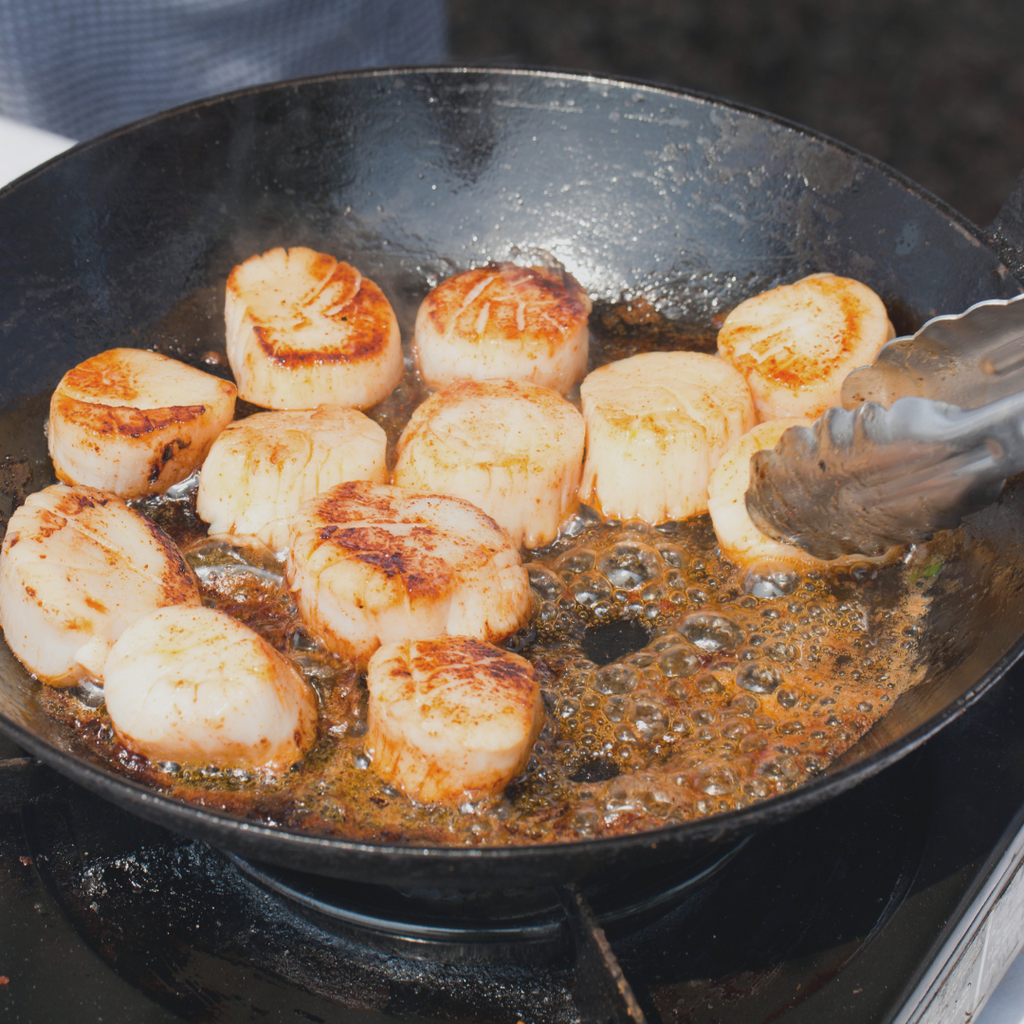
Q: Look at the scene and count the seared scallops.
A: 12